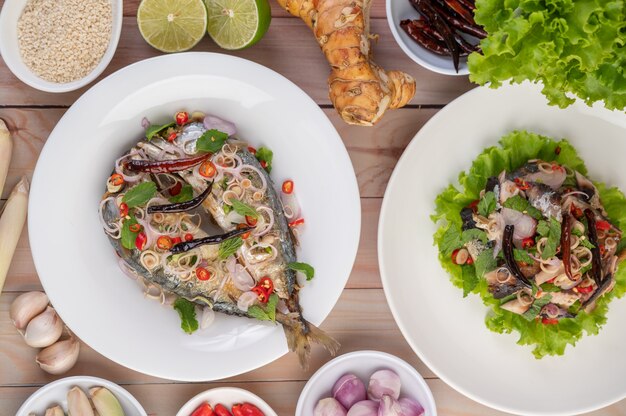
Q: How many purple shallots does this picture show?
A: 6